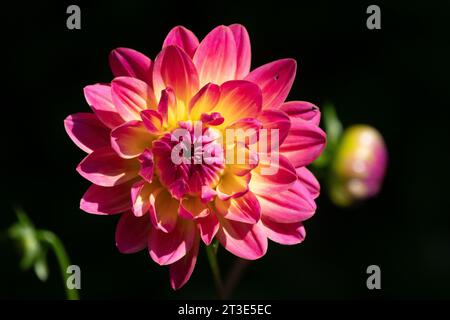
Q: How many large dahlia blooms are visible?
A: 1